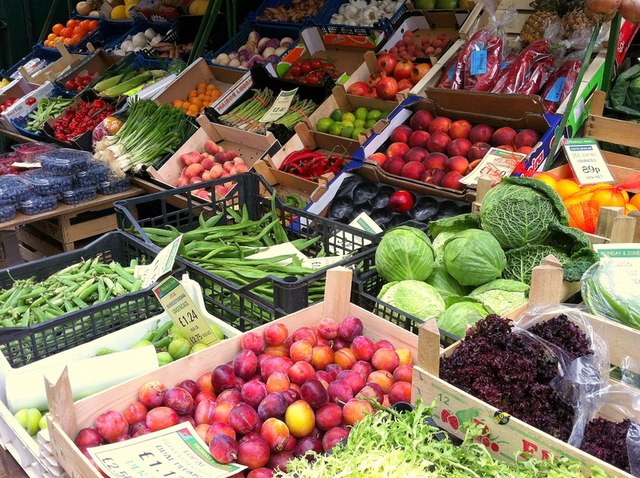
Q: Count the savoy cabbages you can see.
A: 2